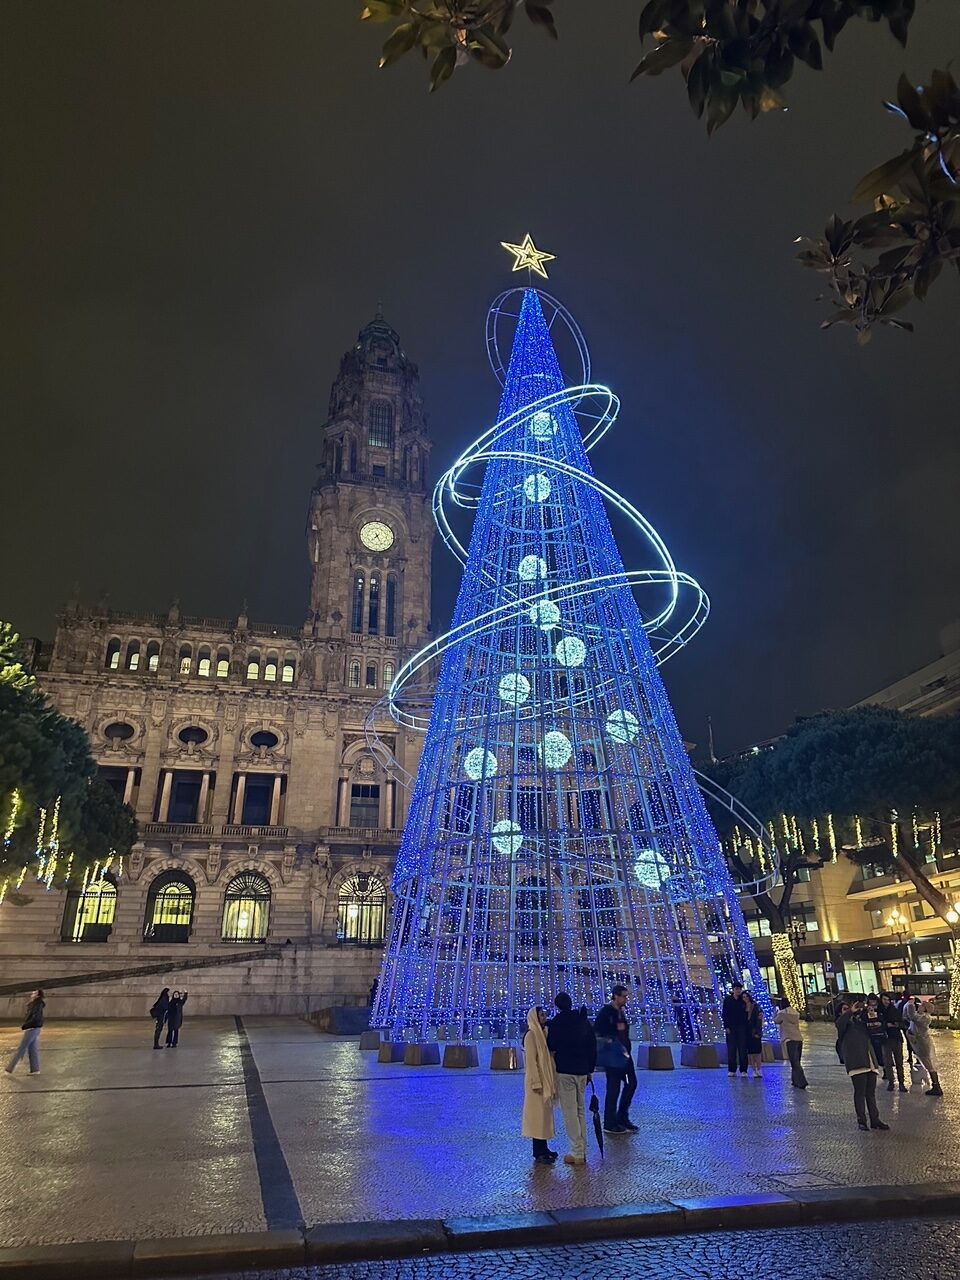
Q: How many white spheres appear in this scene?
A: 11